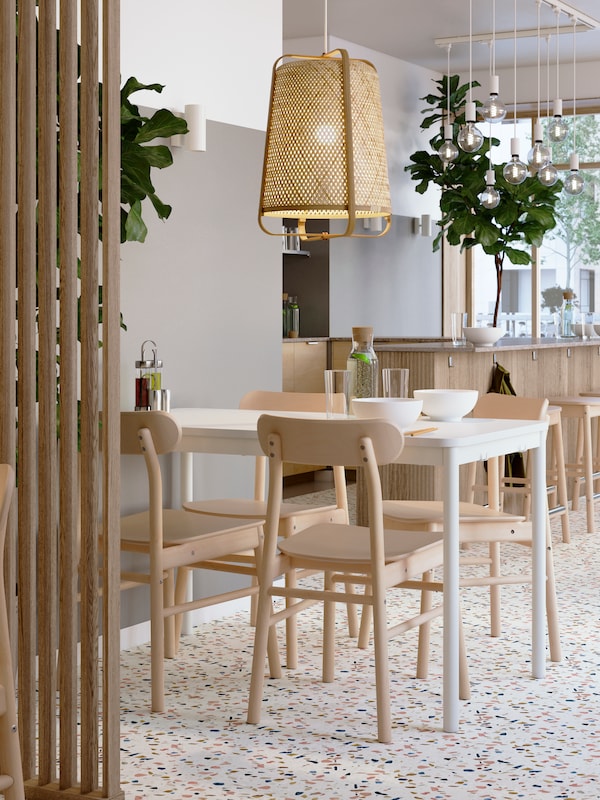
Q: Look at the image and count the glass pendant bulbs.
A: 9